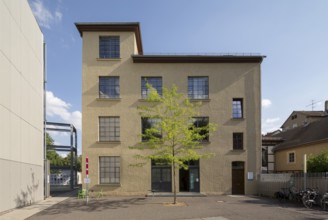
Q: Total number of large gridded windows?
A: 8